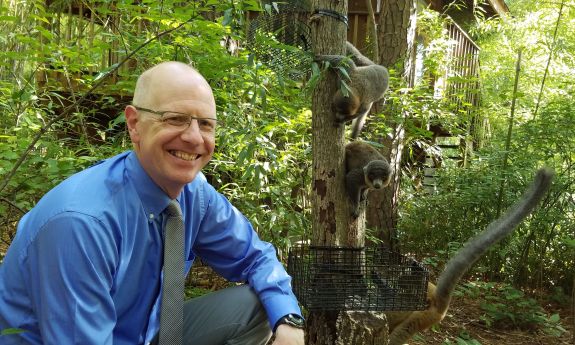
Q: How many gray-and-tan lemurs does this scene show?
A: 3